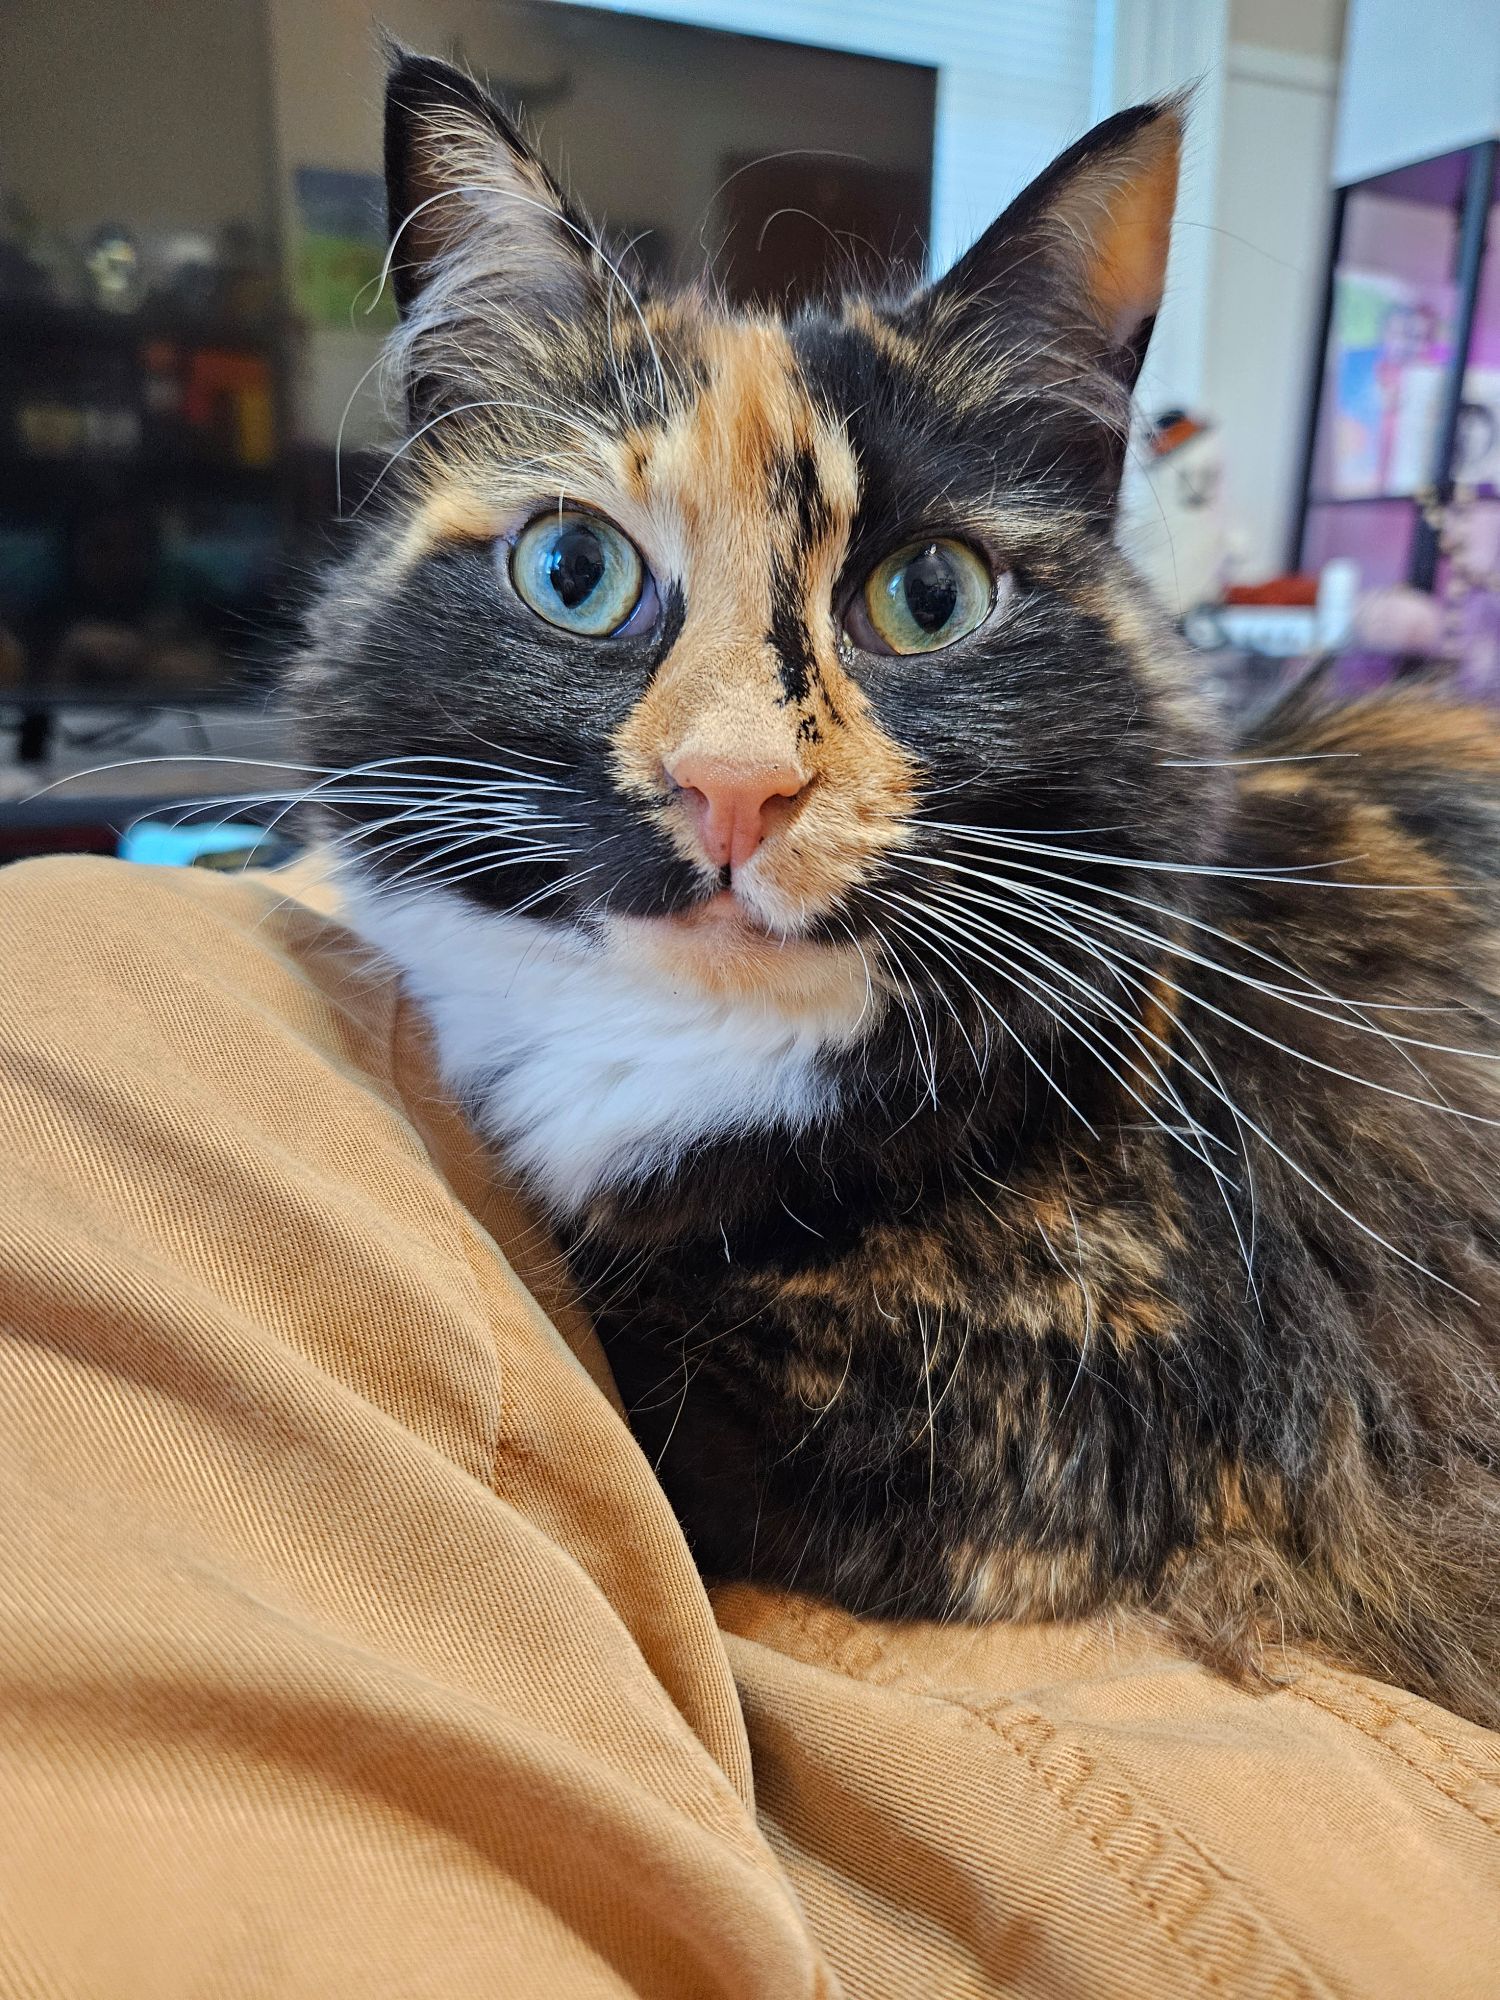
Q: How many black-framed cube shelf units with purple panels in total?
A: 1